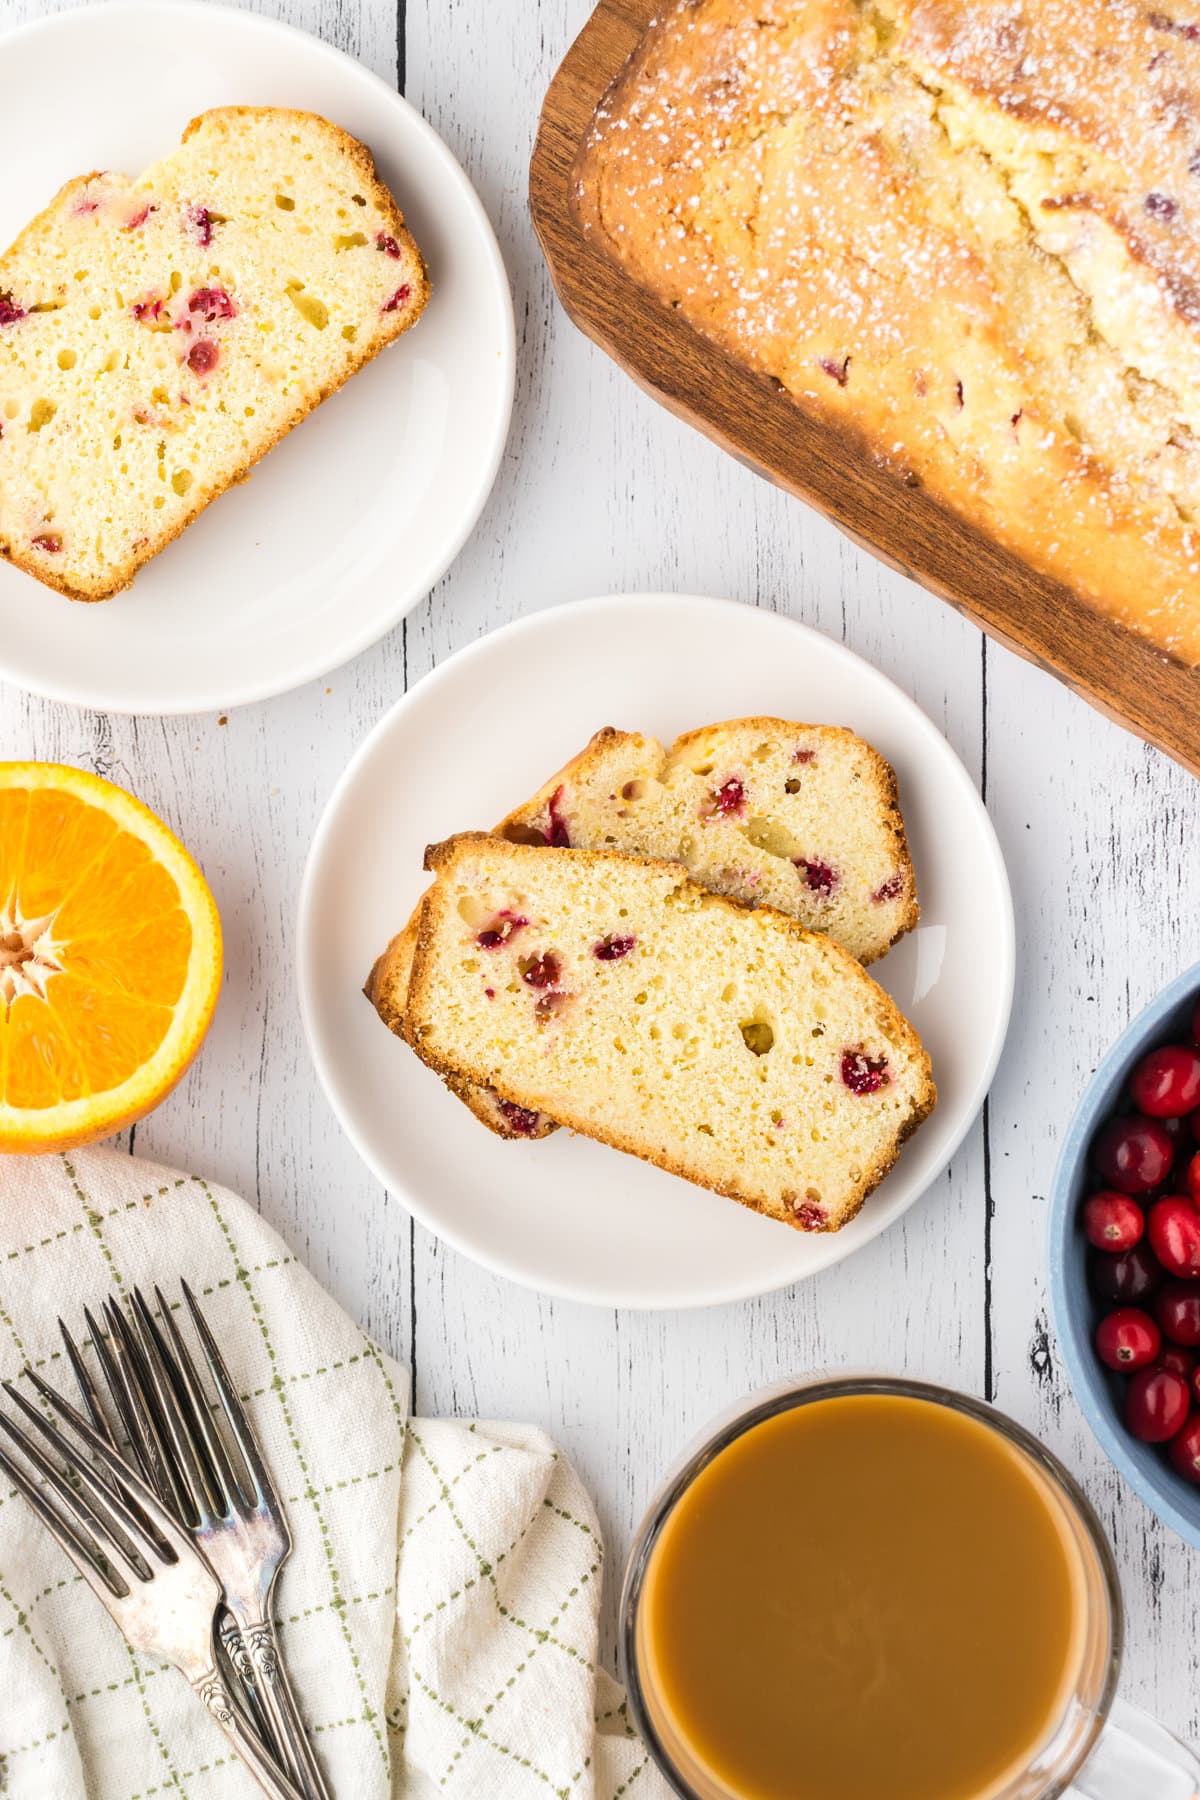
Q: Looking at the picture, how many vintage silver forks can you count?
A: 3